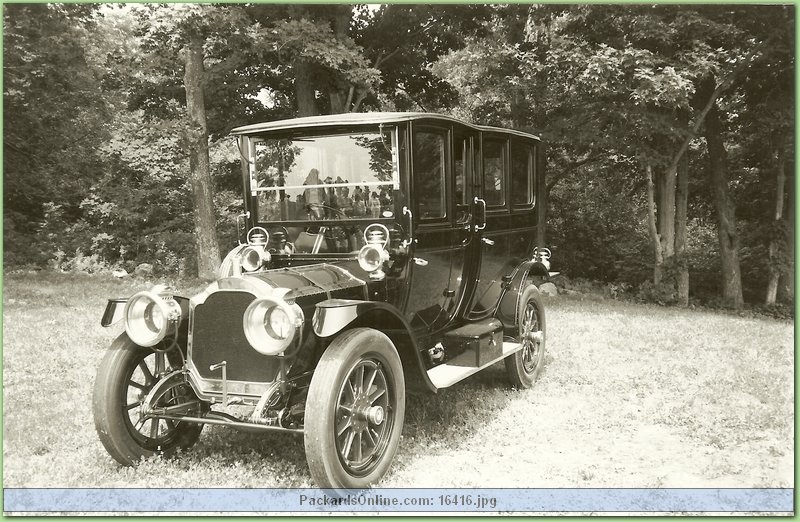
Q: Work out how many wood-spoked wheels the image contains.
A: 3